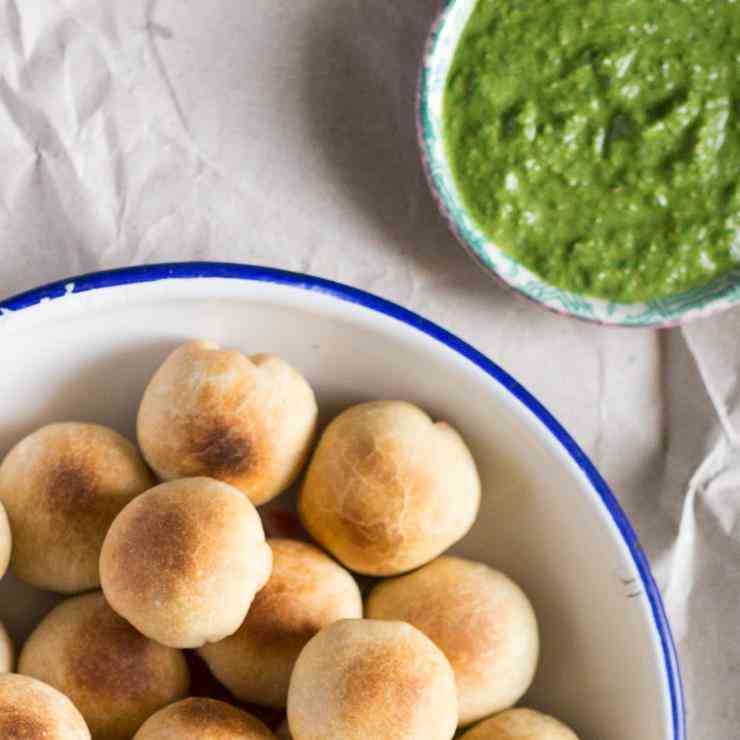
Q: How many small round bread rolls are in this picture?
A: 13